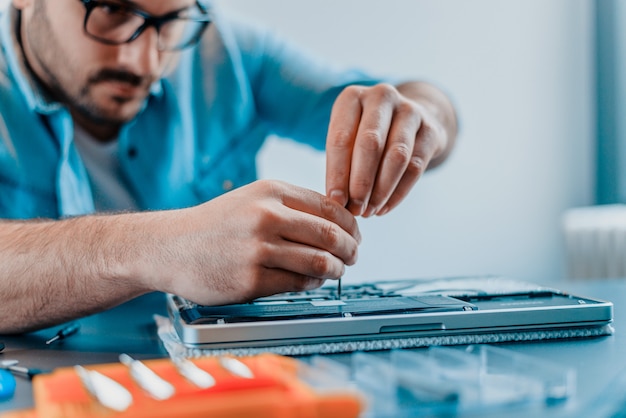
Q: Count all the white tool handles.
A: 4